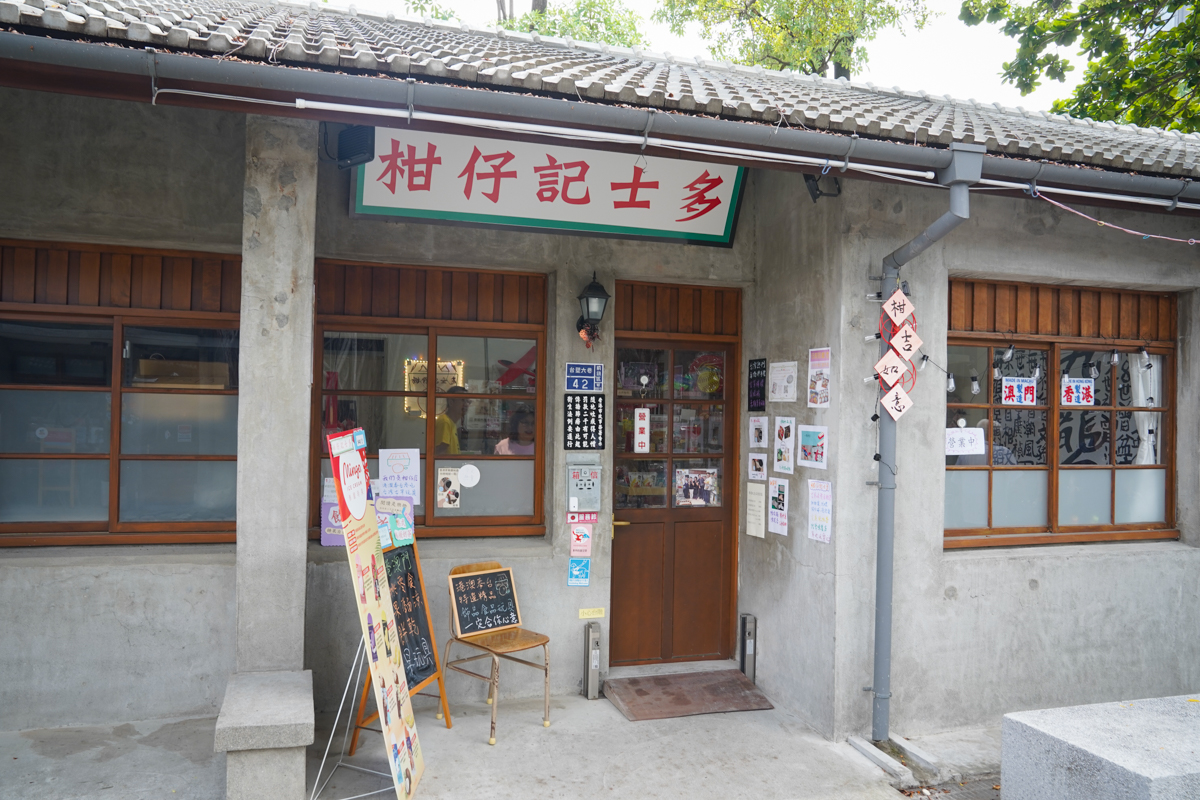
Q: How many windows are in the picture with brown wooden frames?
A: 3